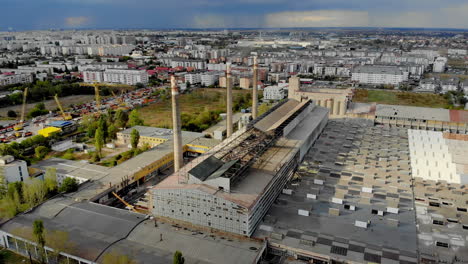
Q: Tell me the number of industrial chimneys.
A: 3